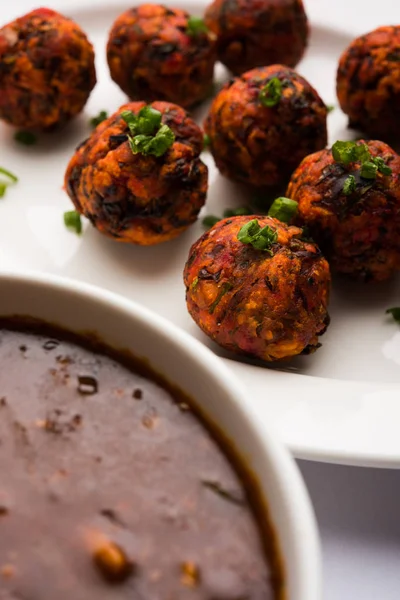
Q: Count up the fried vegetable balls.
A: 8